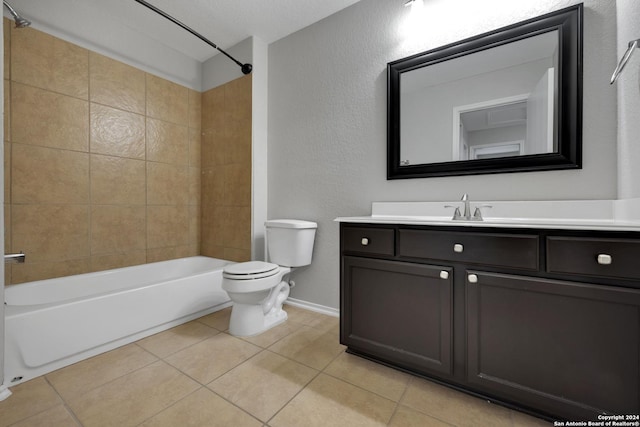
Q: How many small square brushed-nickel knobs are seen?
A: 5